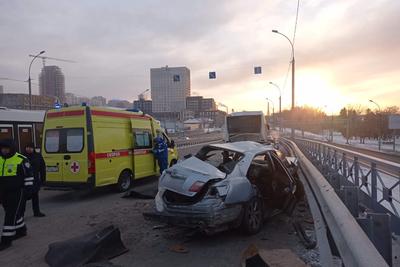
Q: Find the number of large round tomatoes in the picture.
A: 0